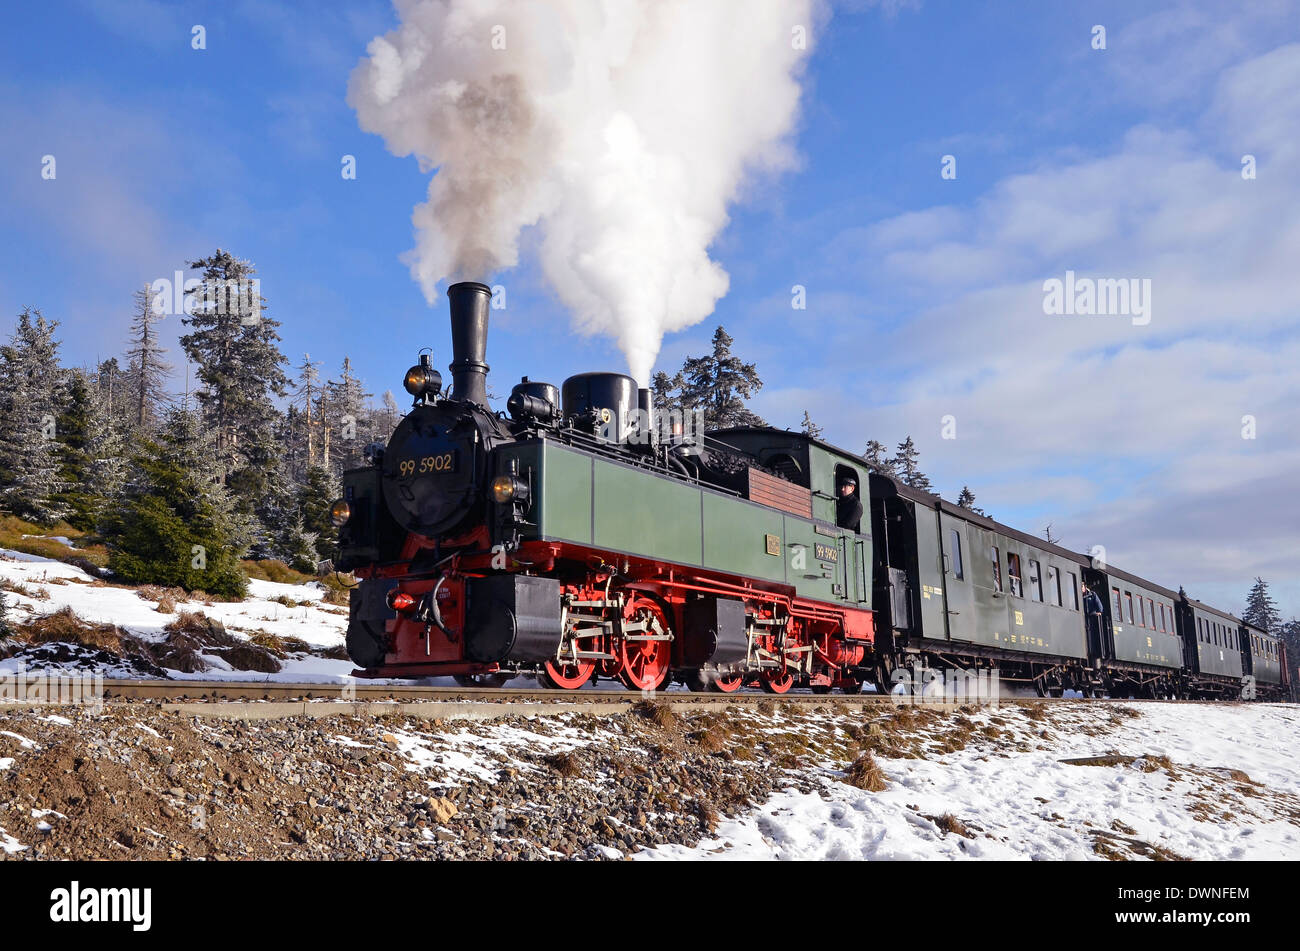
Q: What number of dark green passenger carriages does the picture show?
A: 4